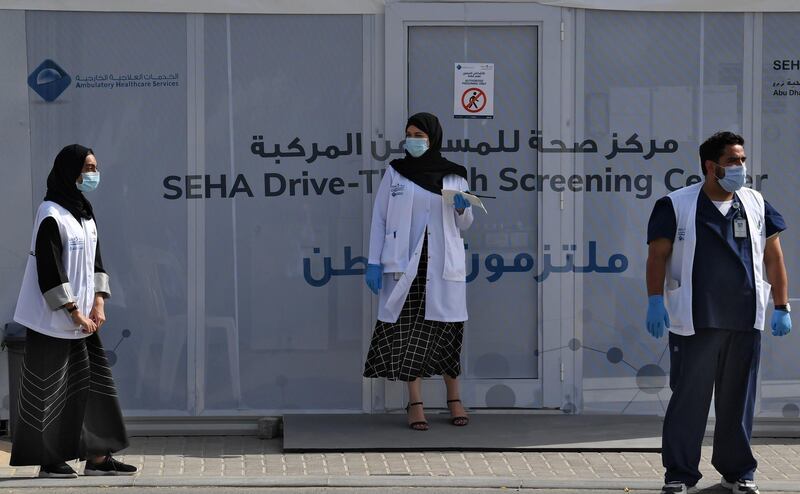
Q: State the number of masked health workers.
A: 3